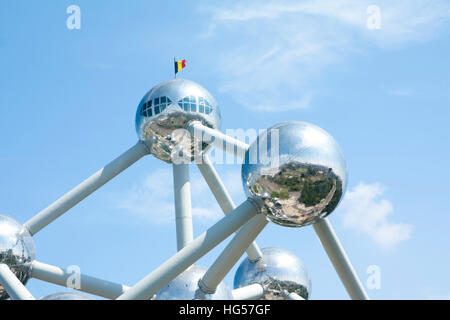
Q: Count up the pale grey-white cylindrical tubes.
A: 11